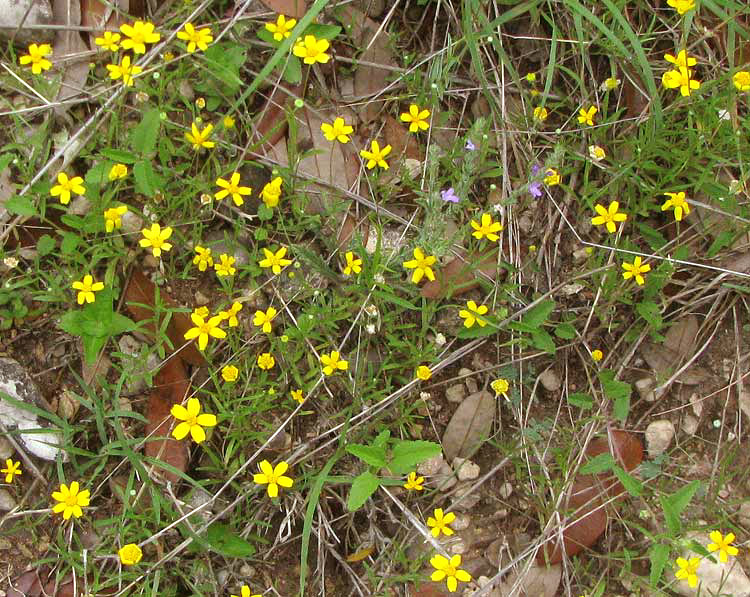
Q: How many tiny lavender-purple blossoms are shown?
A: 4